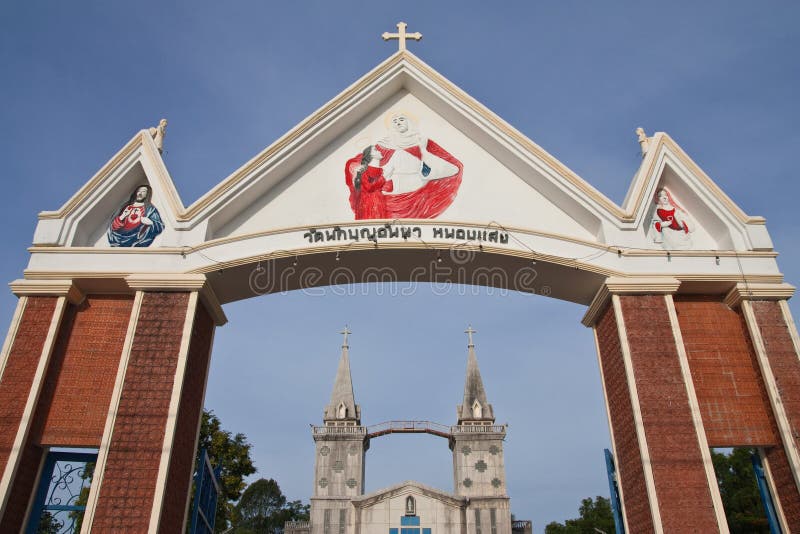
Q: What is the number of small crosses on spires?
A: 2